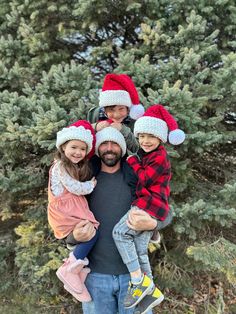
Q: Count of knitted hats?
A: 4